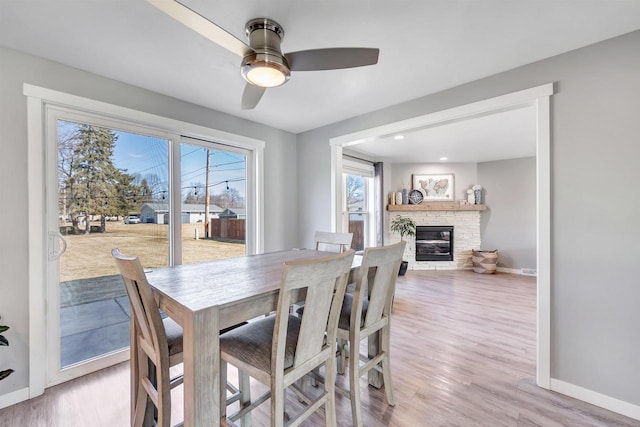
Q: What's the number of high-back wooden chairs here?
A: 4